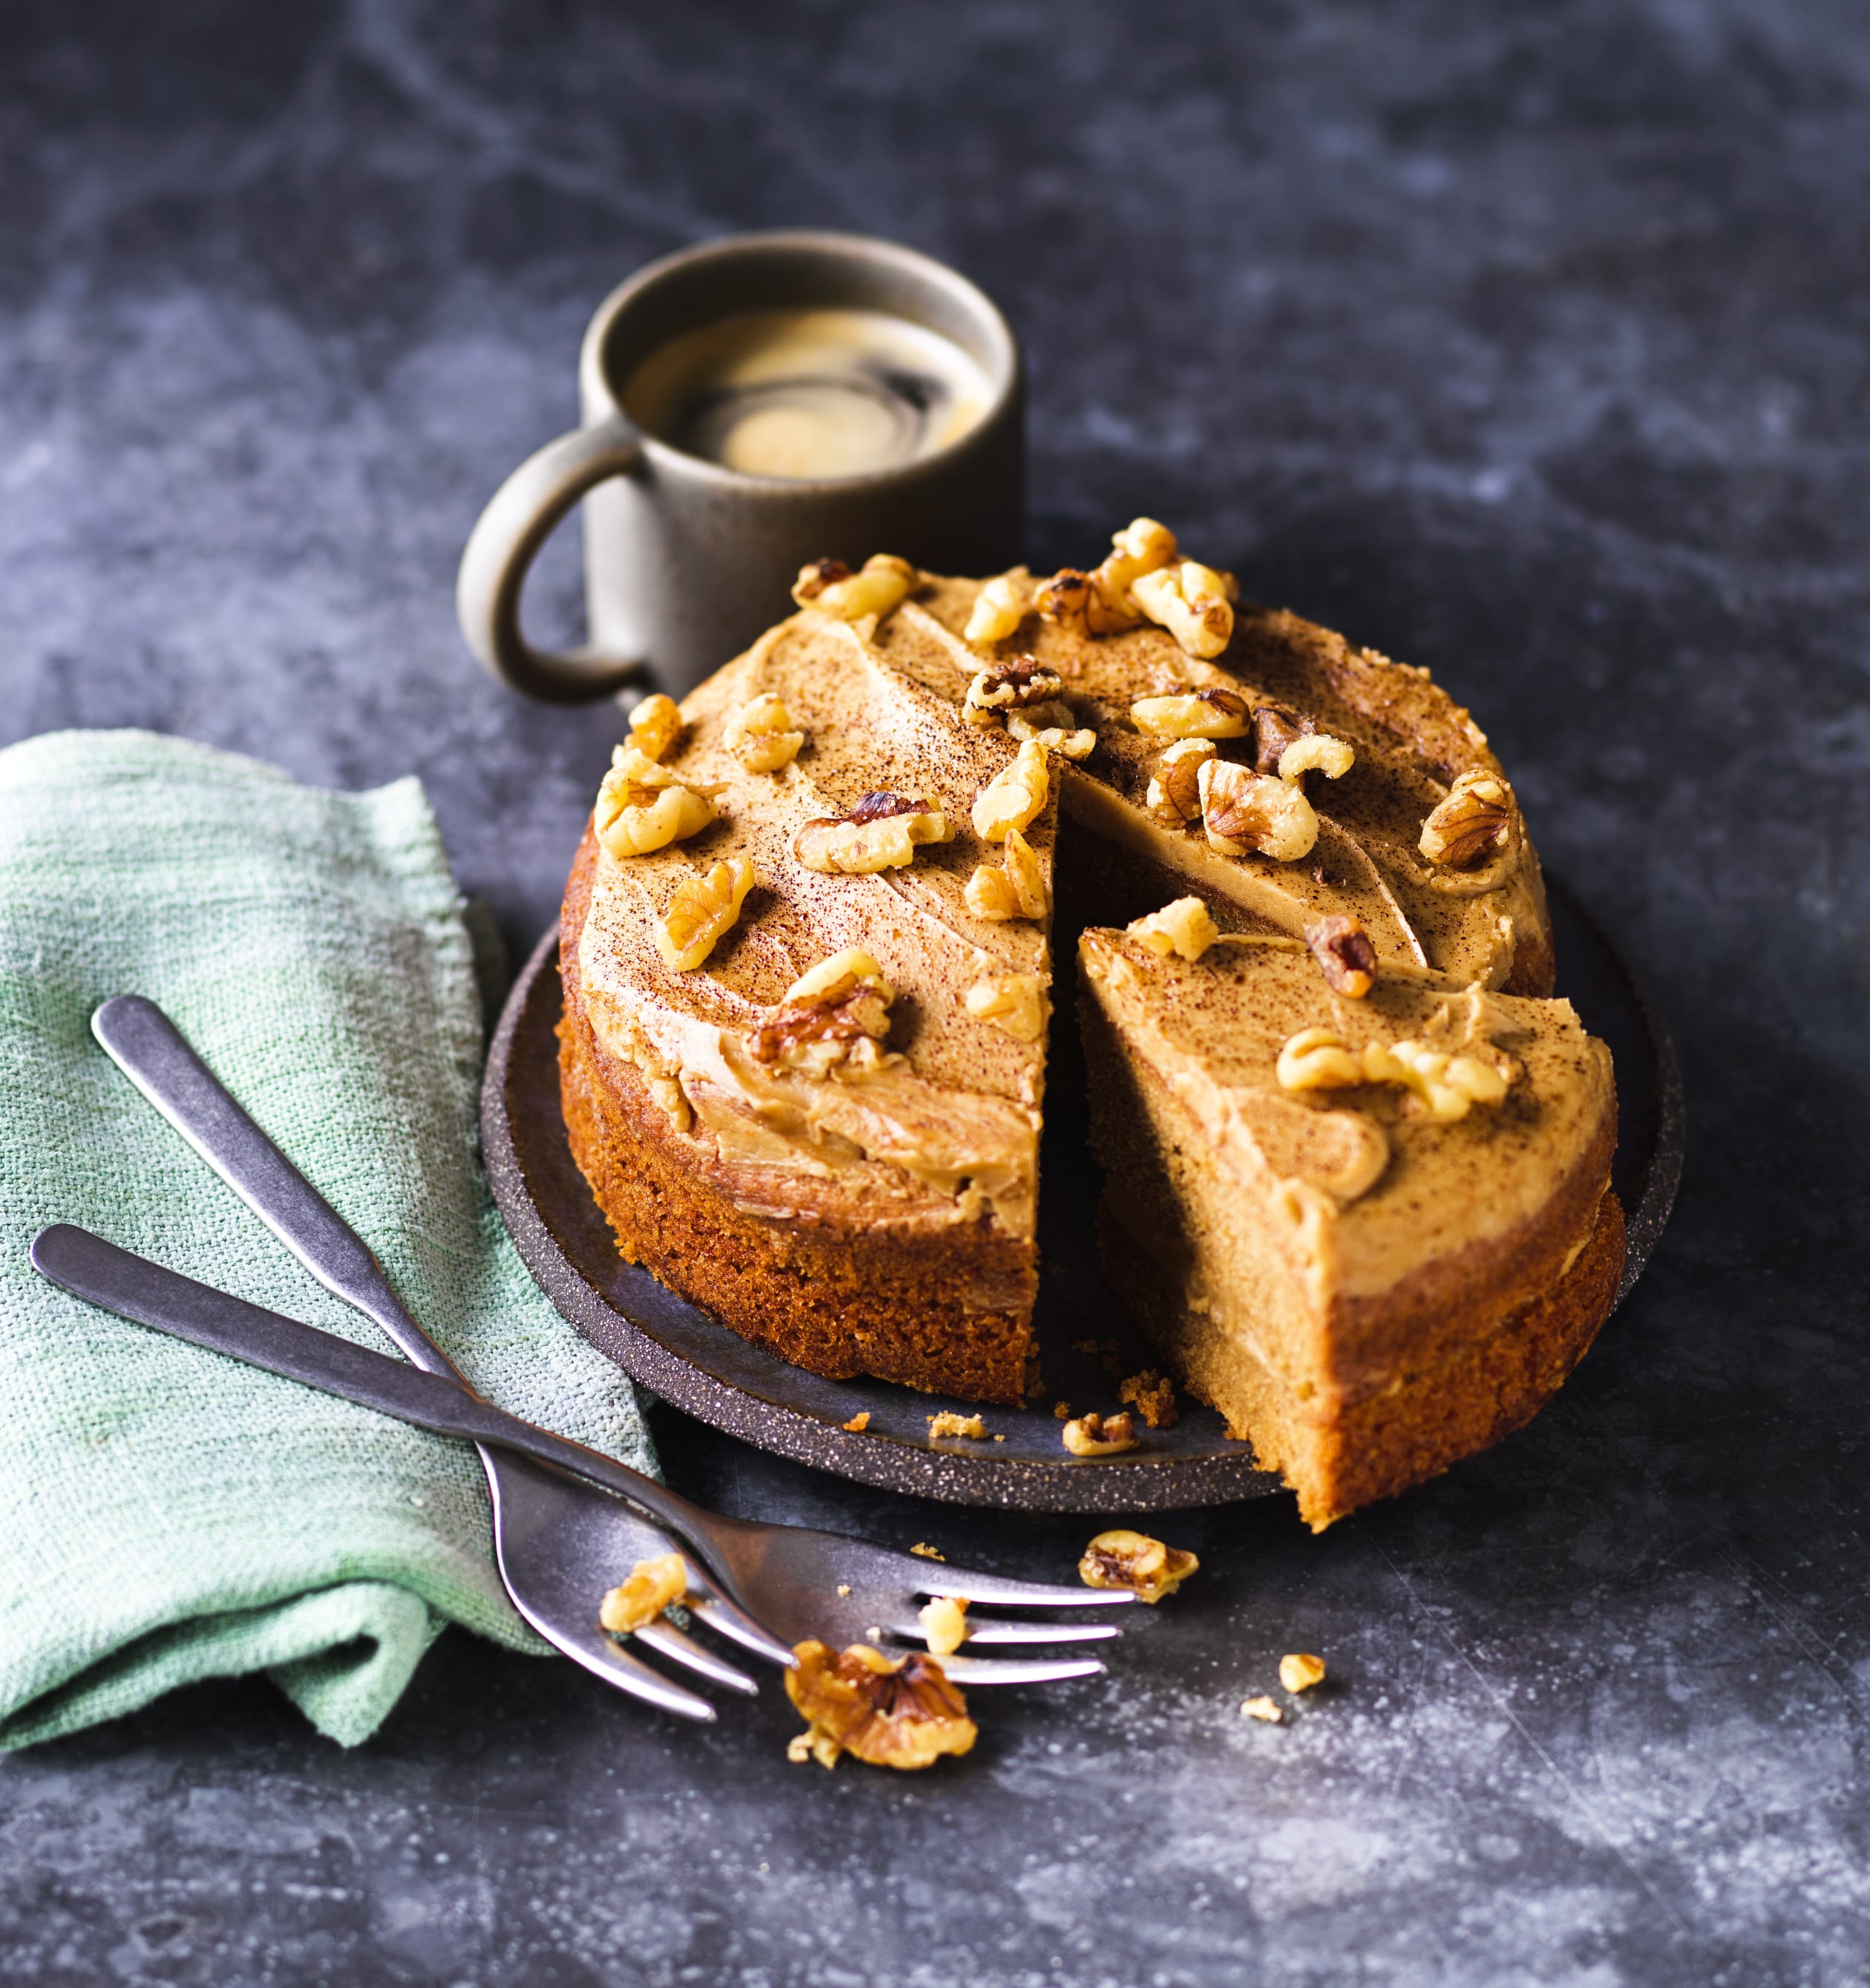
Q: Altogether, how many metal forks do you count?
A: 2